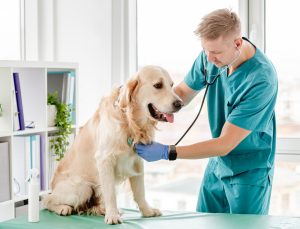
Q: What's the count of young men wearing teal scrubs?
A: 1